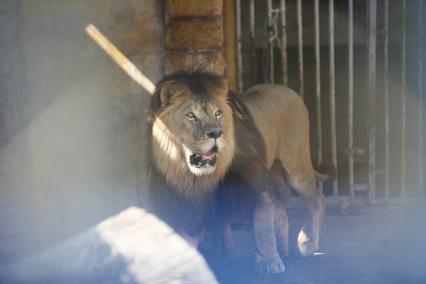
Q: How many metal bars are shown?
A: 12